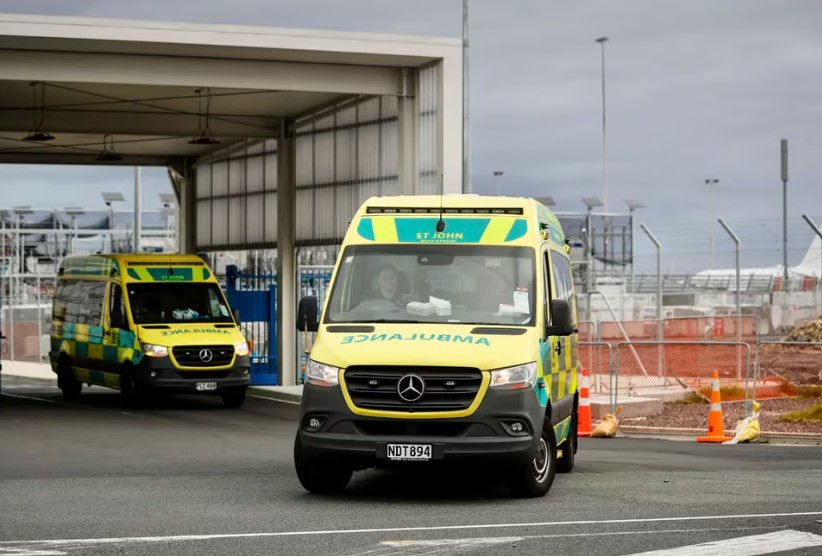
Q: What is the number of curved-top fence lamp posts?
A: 3